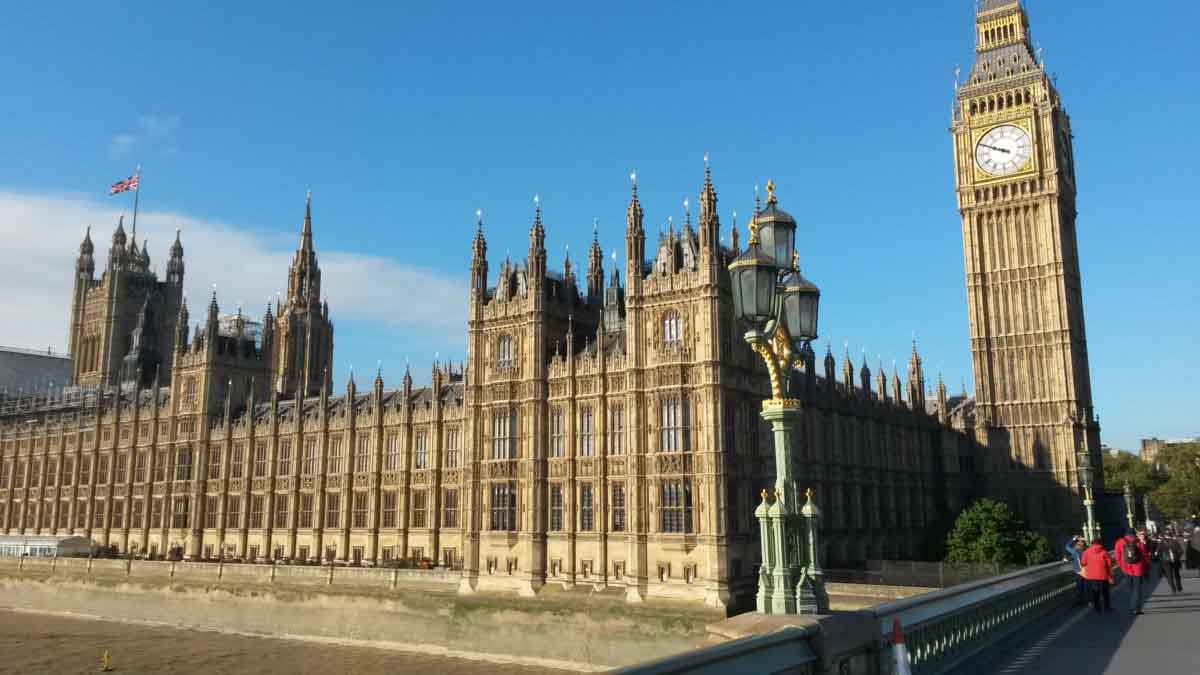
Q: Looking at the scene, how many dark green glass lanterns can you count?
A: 3